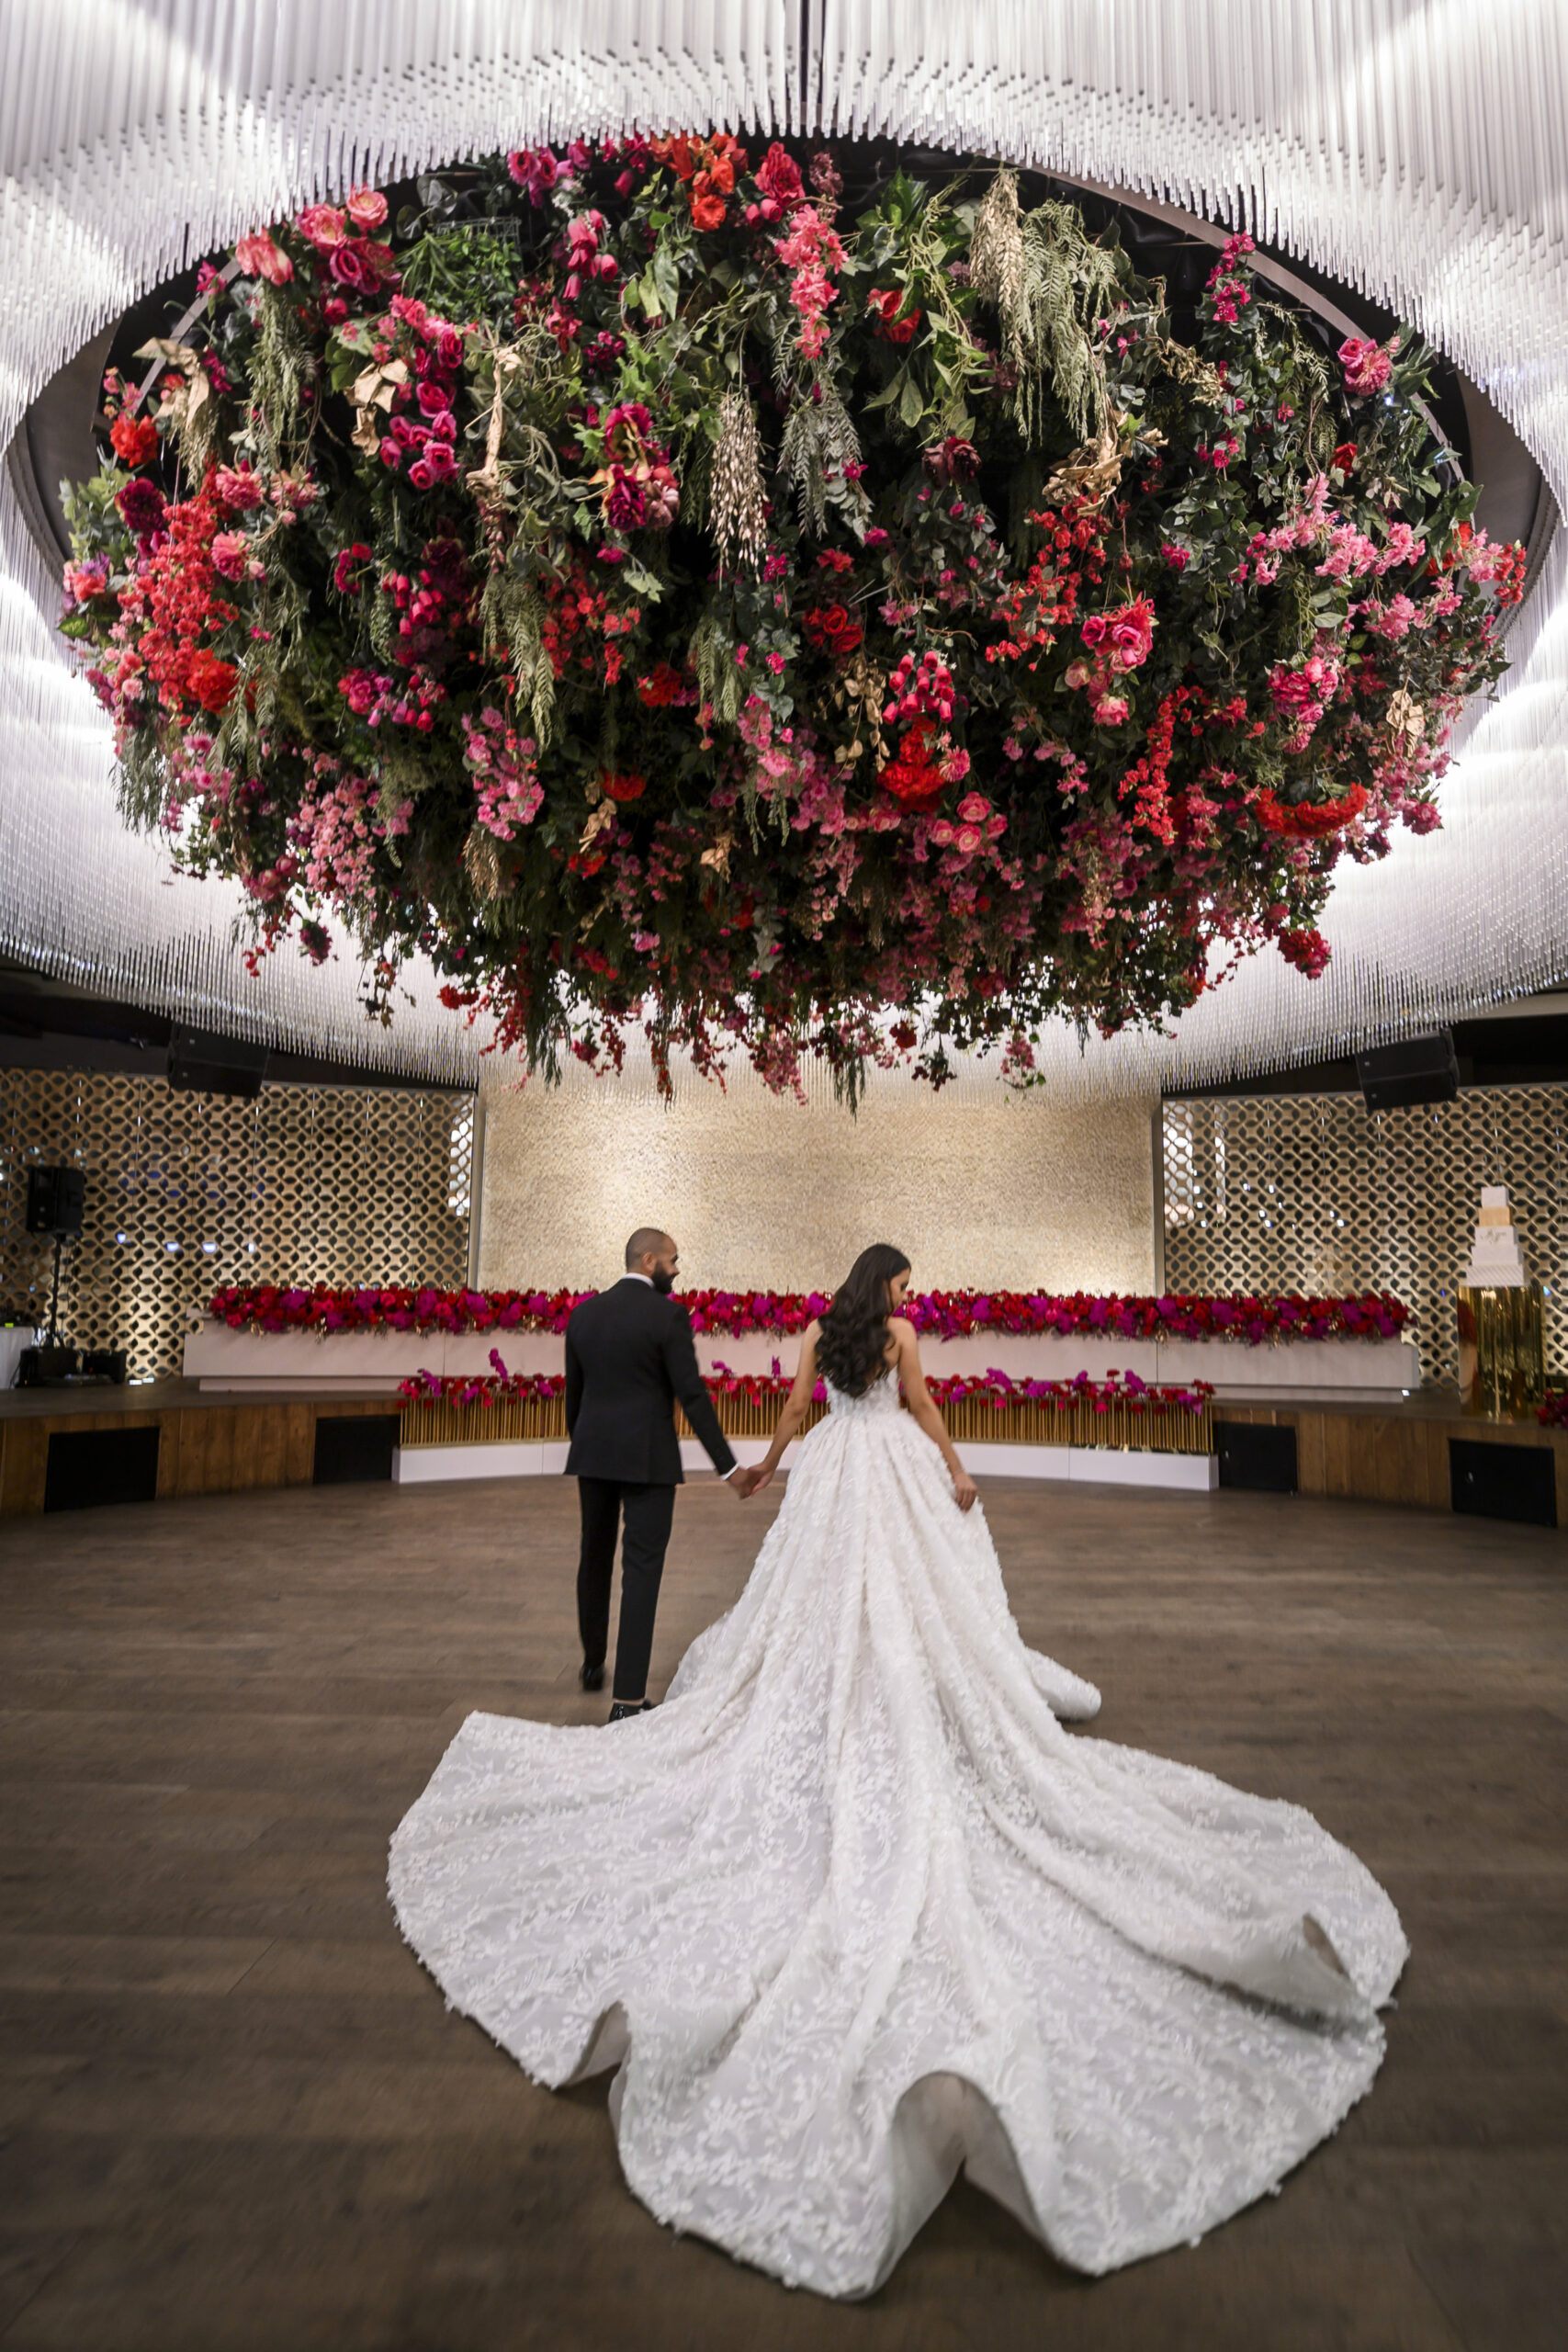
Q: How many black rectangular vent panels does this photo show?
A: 4